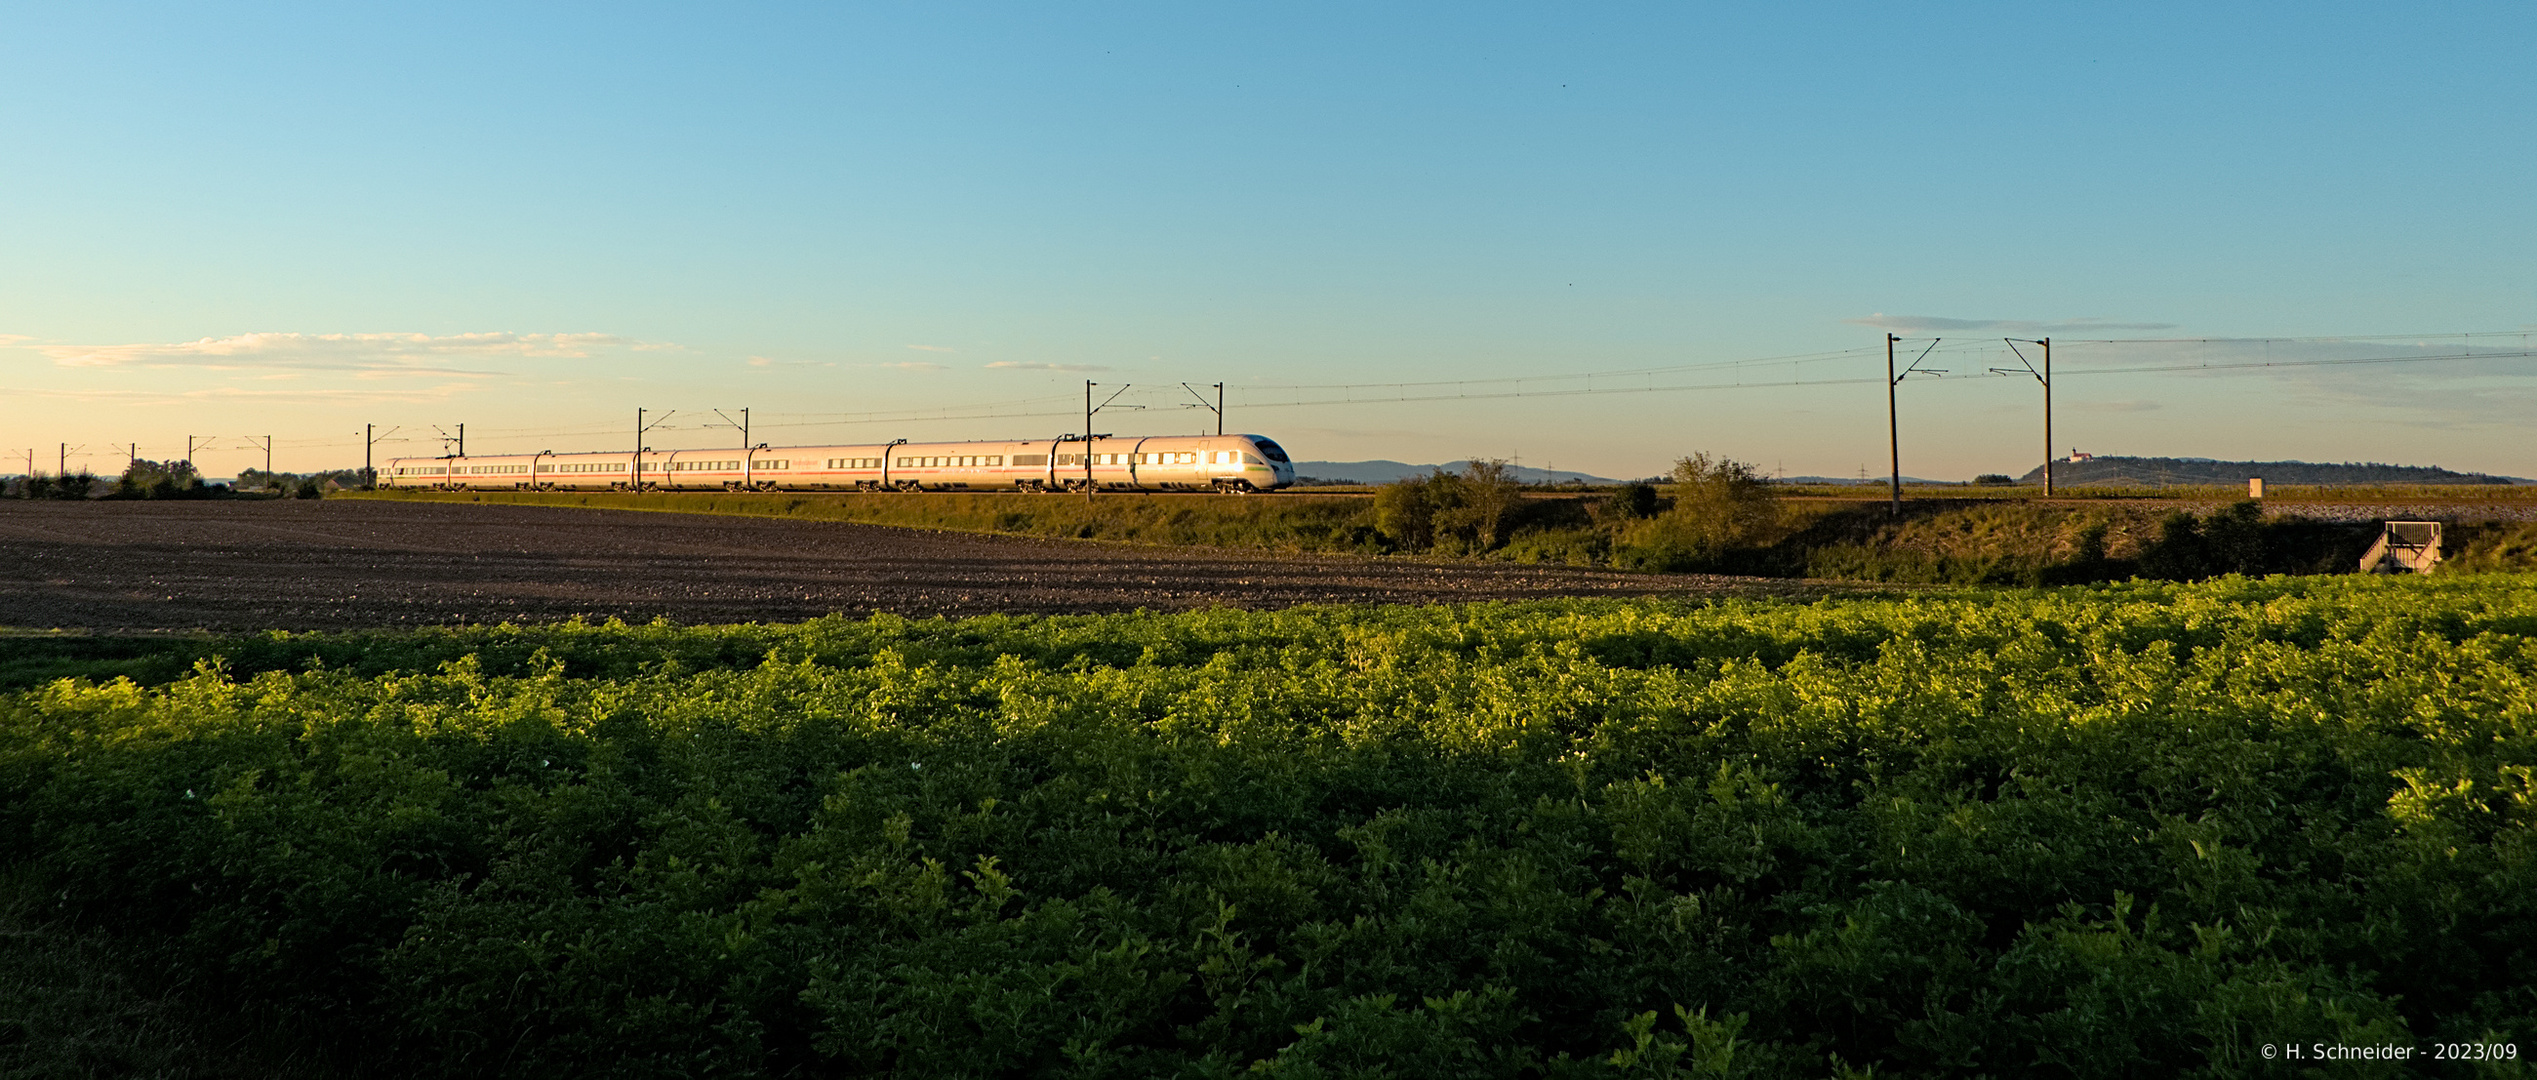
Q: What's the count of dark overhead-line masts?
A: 13